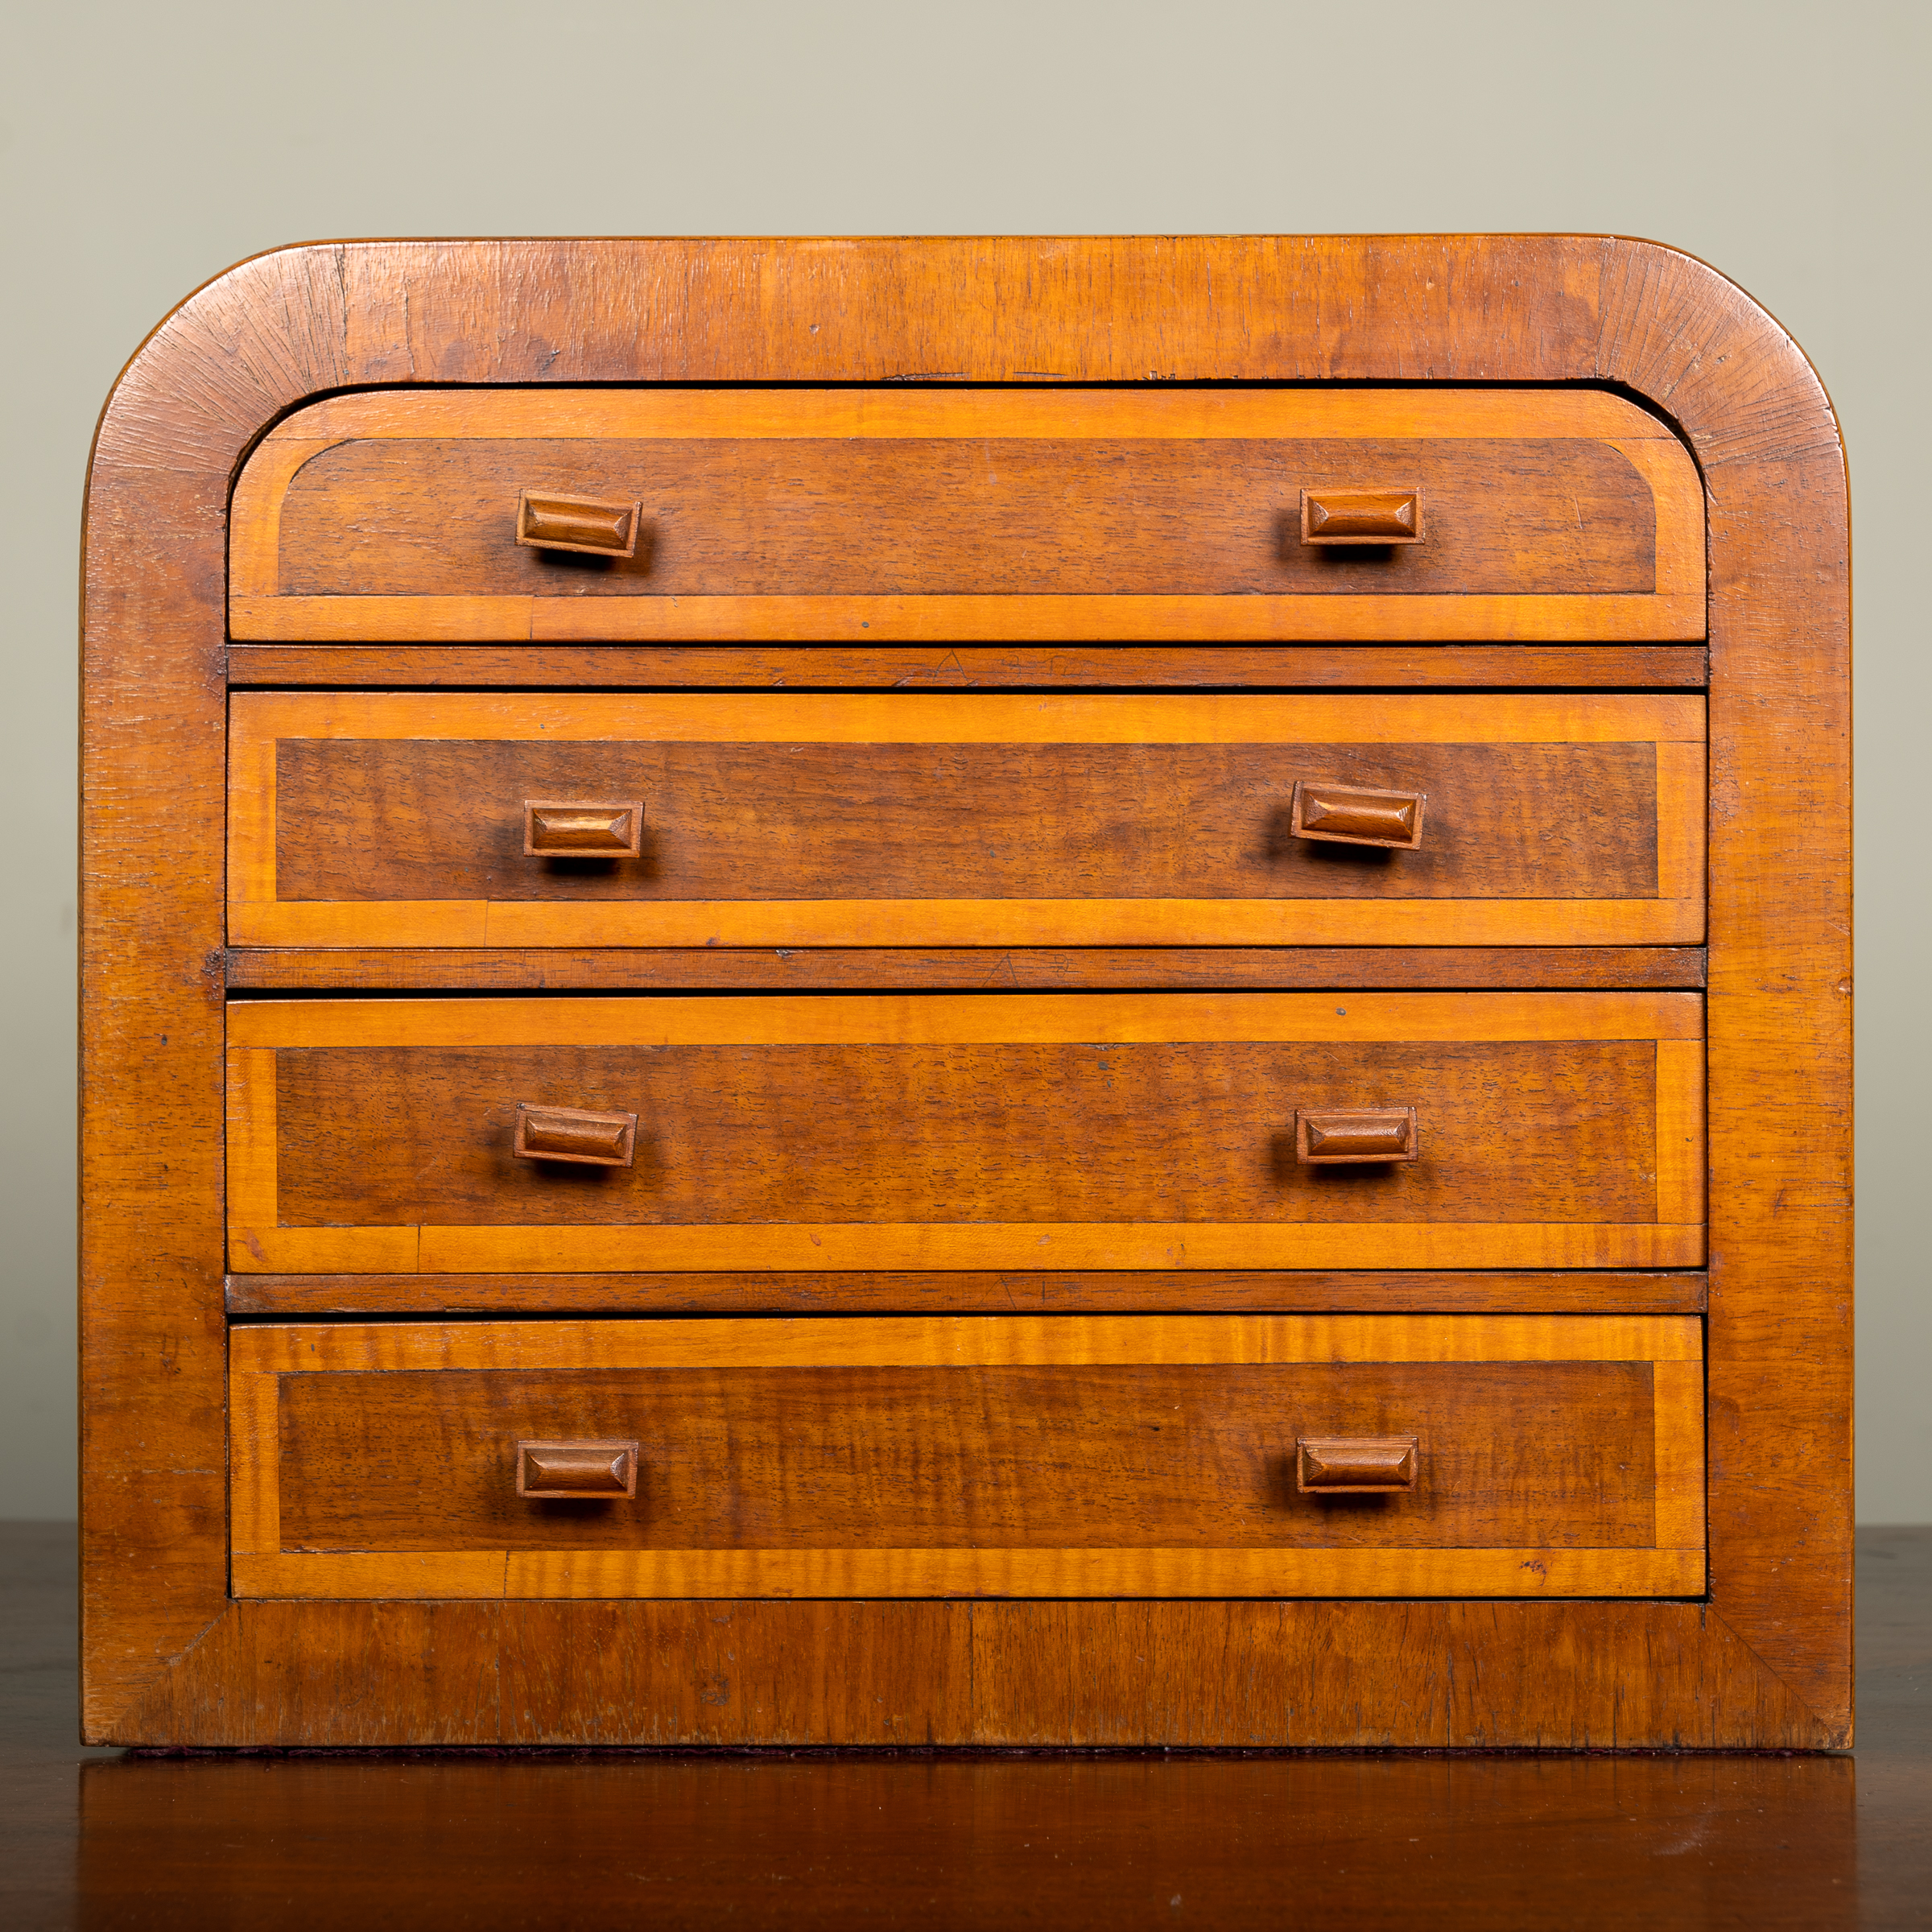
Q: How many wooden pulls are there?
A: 8